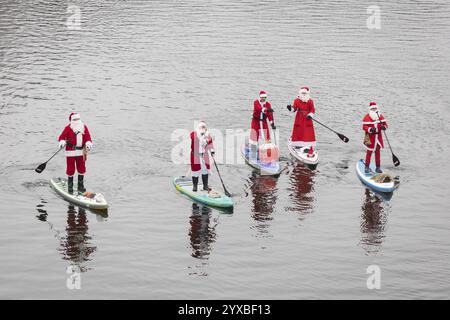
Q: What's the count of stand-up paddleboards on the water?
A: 5